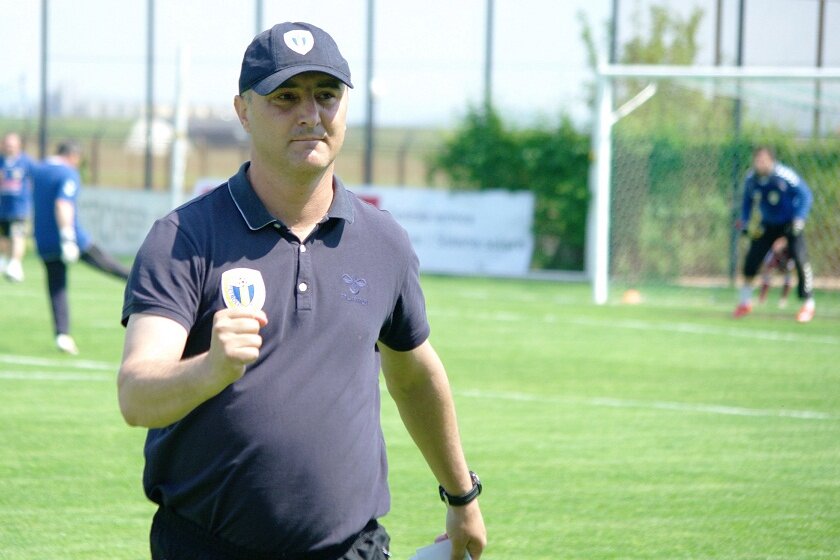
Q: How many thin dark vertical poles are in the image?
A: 9